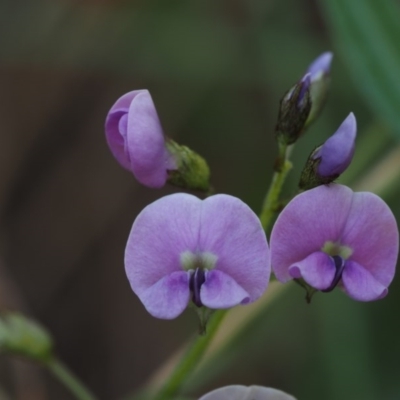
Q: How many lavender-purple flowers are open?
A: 2